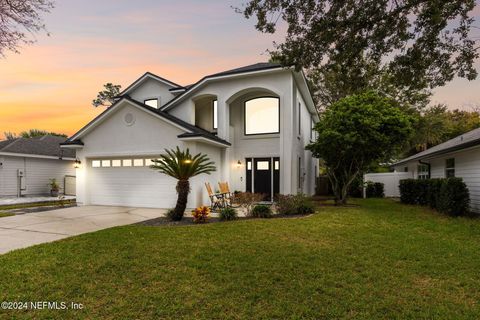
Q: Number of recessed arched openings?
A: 2